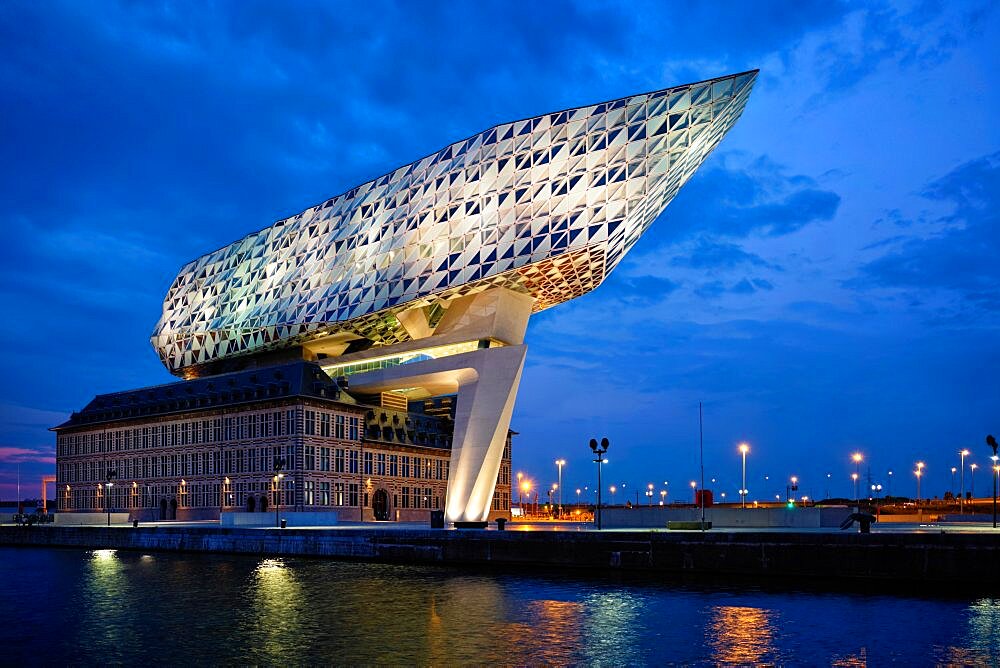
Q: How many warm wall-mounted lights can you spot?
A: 7